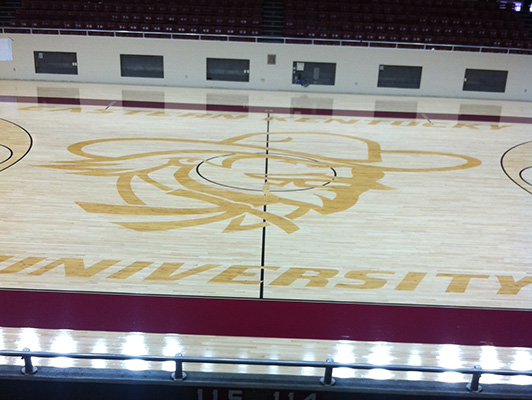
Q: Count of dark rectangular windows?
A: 6